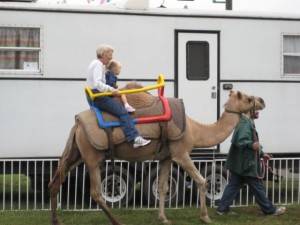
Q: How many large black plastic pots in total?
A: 0